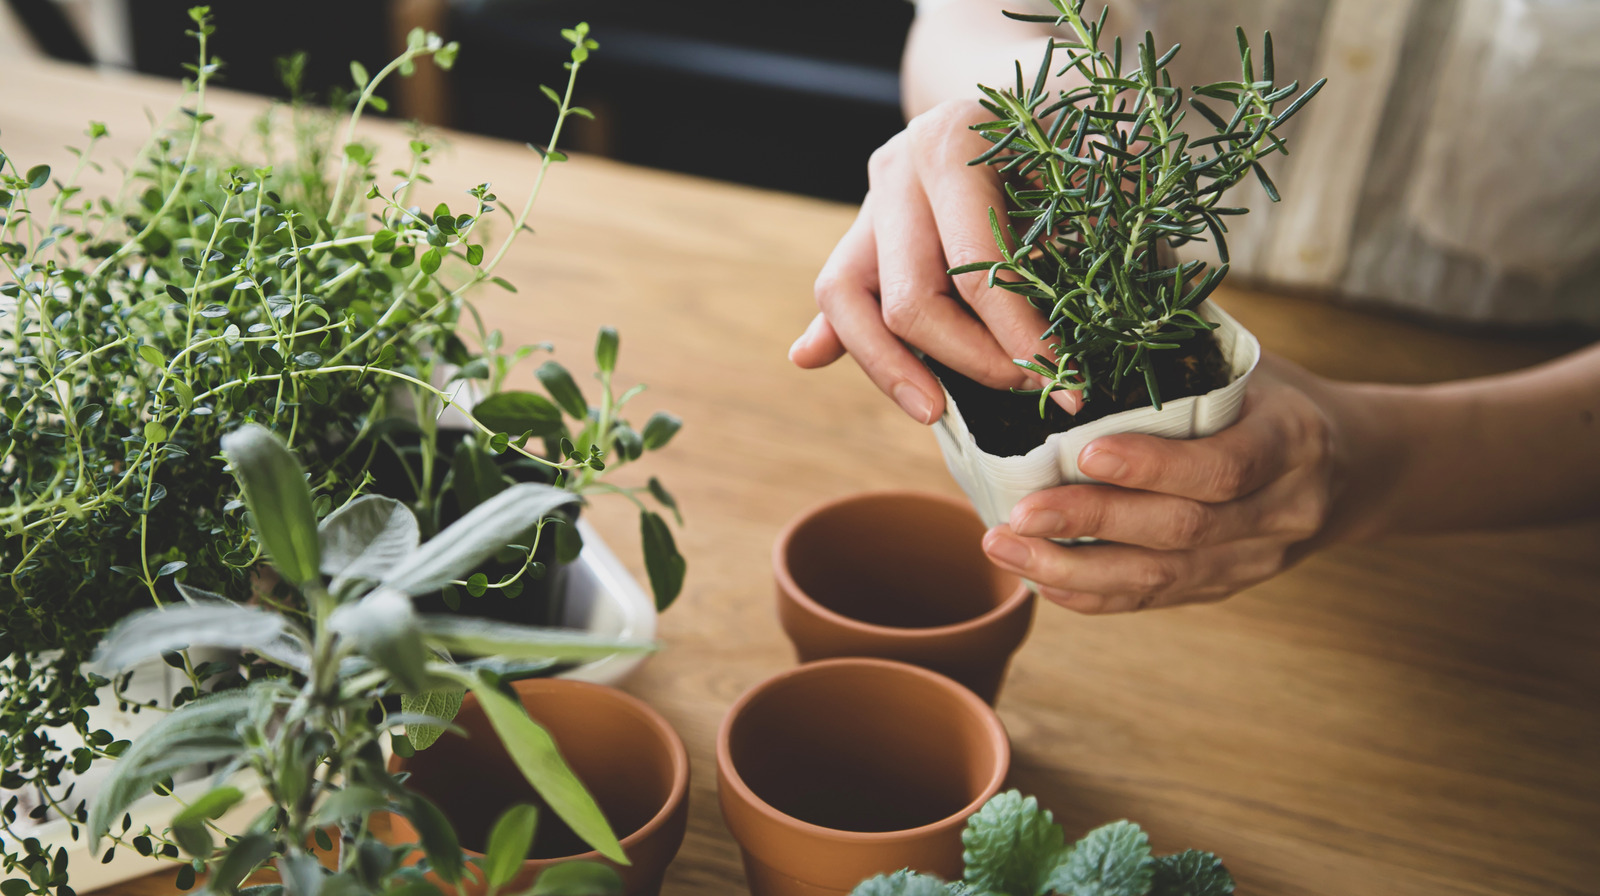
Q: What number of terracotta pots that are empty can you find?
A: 3